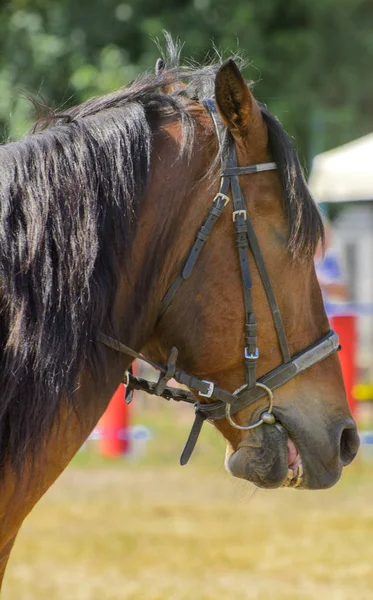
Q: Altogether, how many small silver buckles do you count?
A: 4